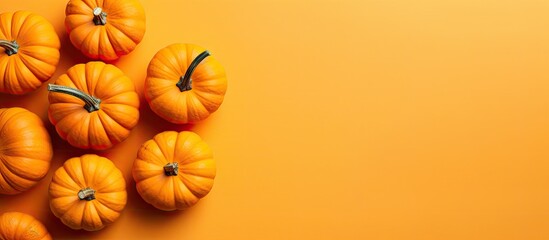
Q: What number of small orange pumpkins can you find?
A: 8